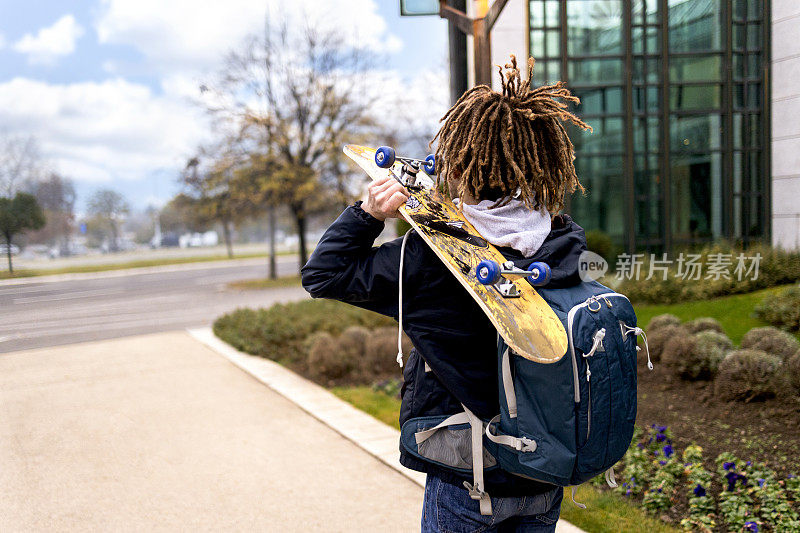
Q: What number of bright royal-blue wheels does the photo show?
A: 4